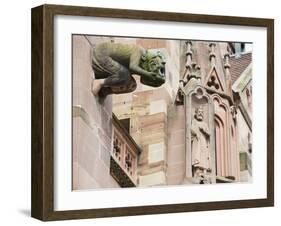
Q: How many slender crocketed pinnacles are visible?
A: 3